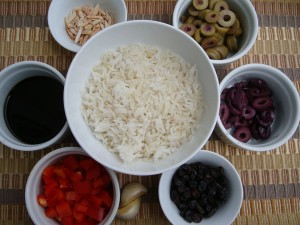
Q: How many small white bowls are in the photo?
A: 6